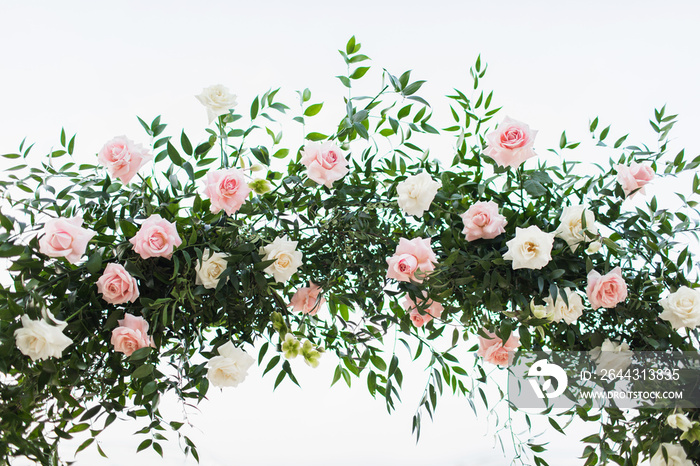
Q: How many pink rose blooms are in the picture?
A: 15